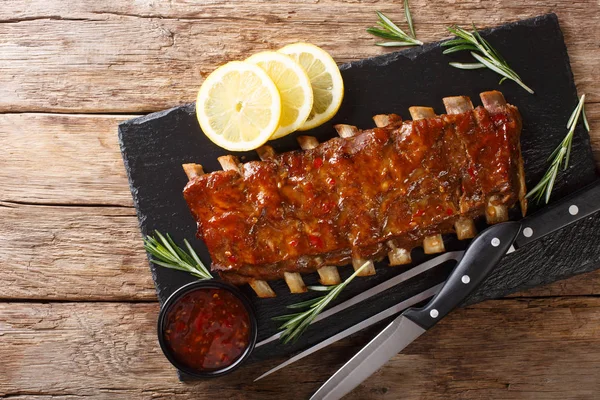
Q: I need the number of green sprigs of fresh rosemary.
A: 5